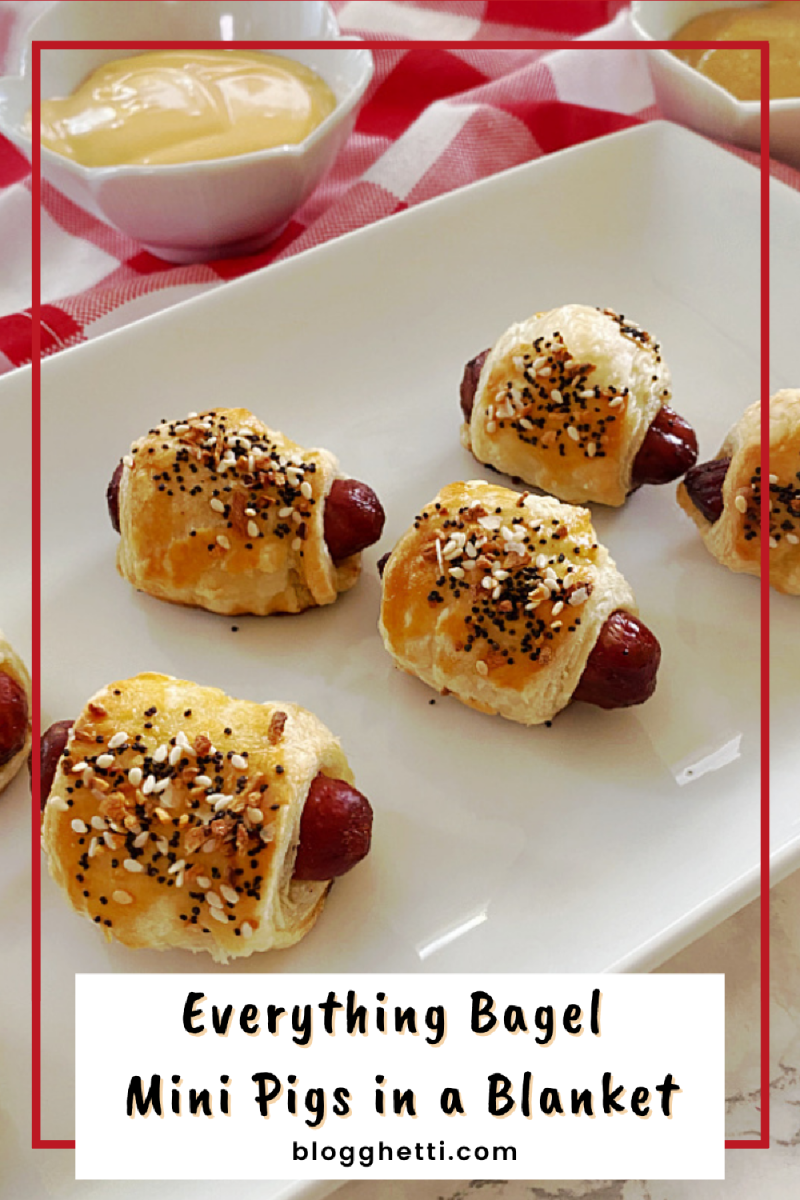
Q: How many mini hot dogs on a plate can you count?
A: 6